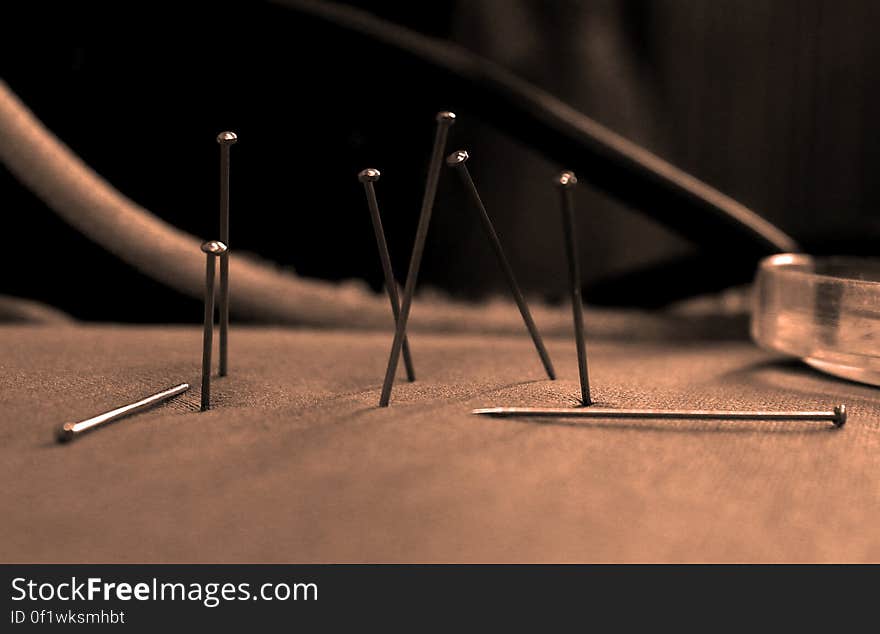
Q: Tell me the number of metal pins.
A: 8